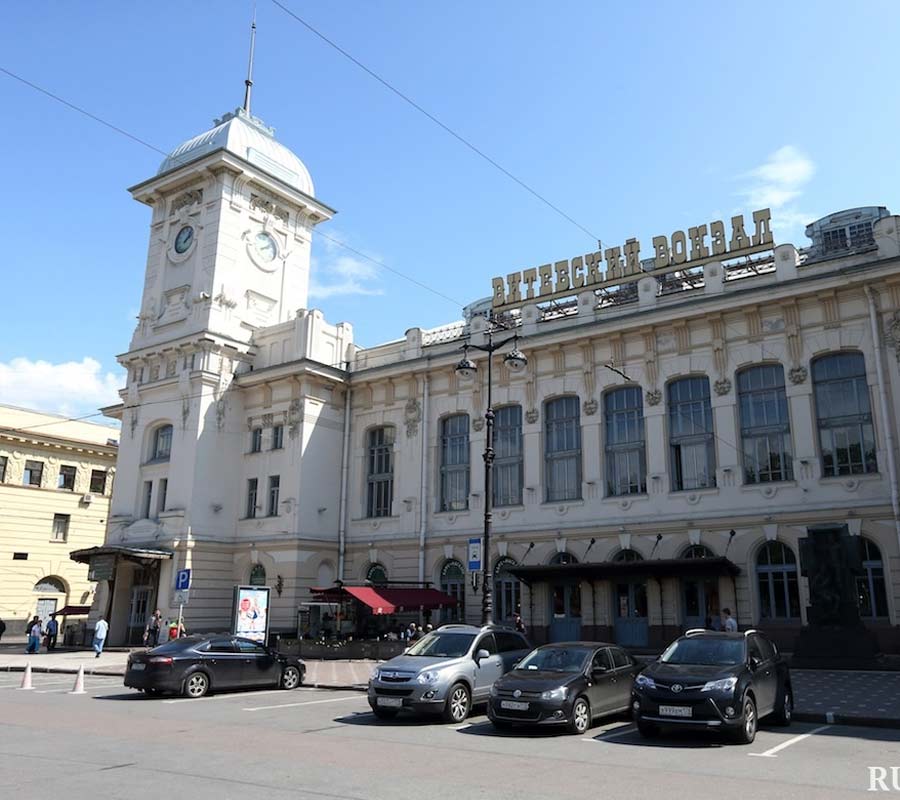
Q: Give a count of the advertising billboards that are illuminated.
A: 1